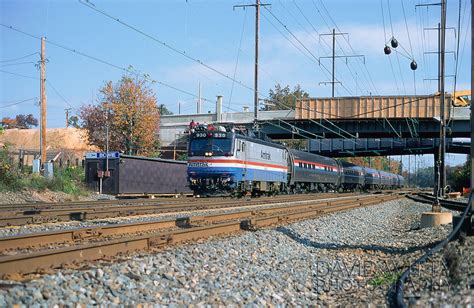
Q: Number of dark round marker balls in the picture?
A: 3